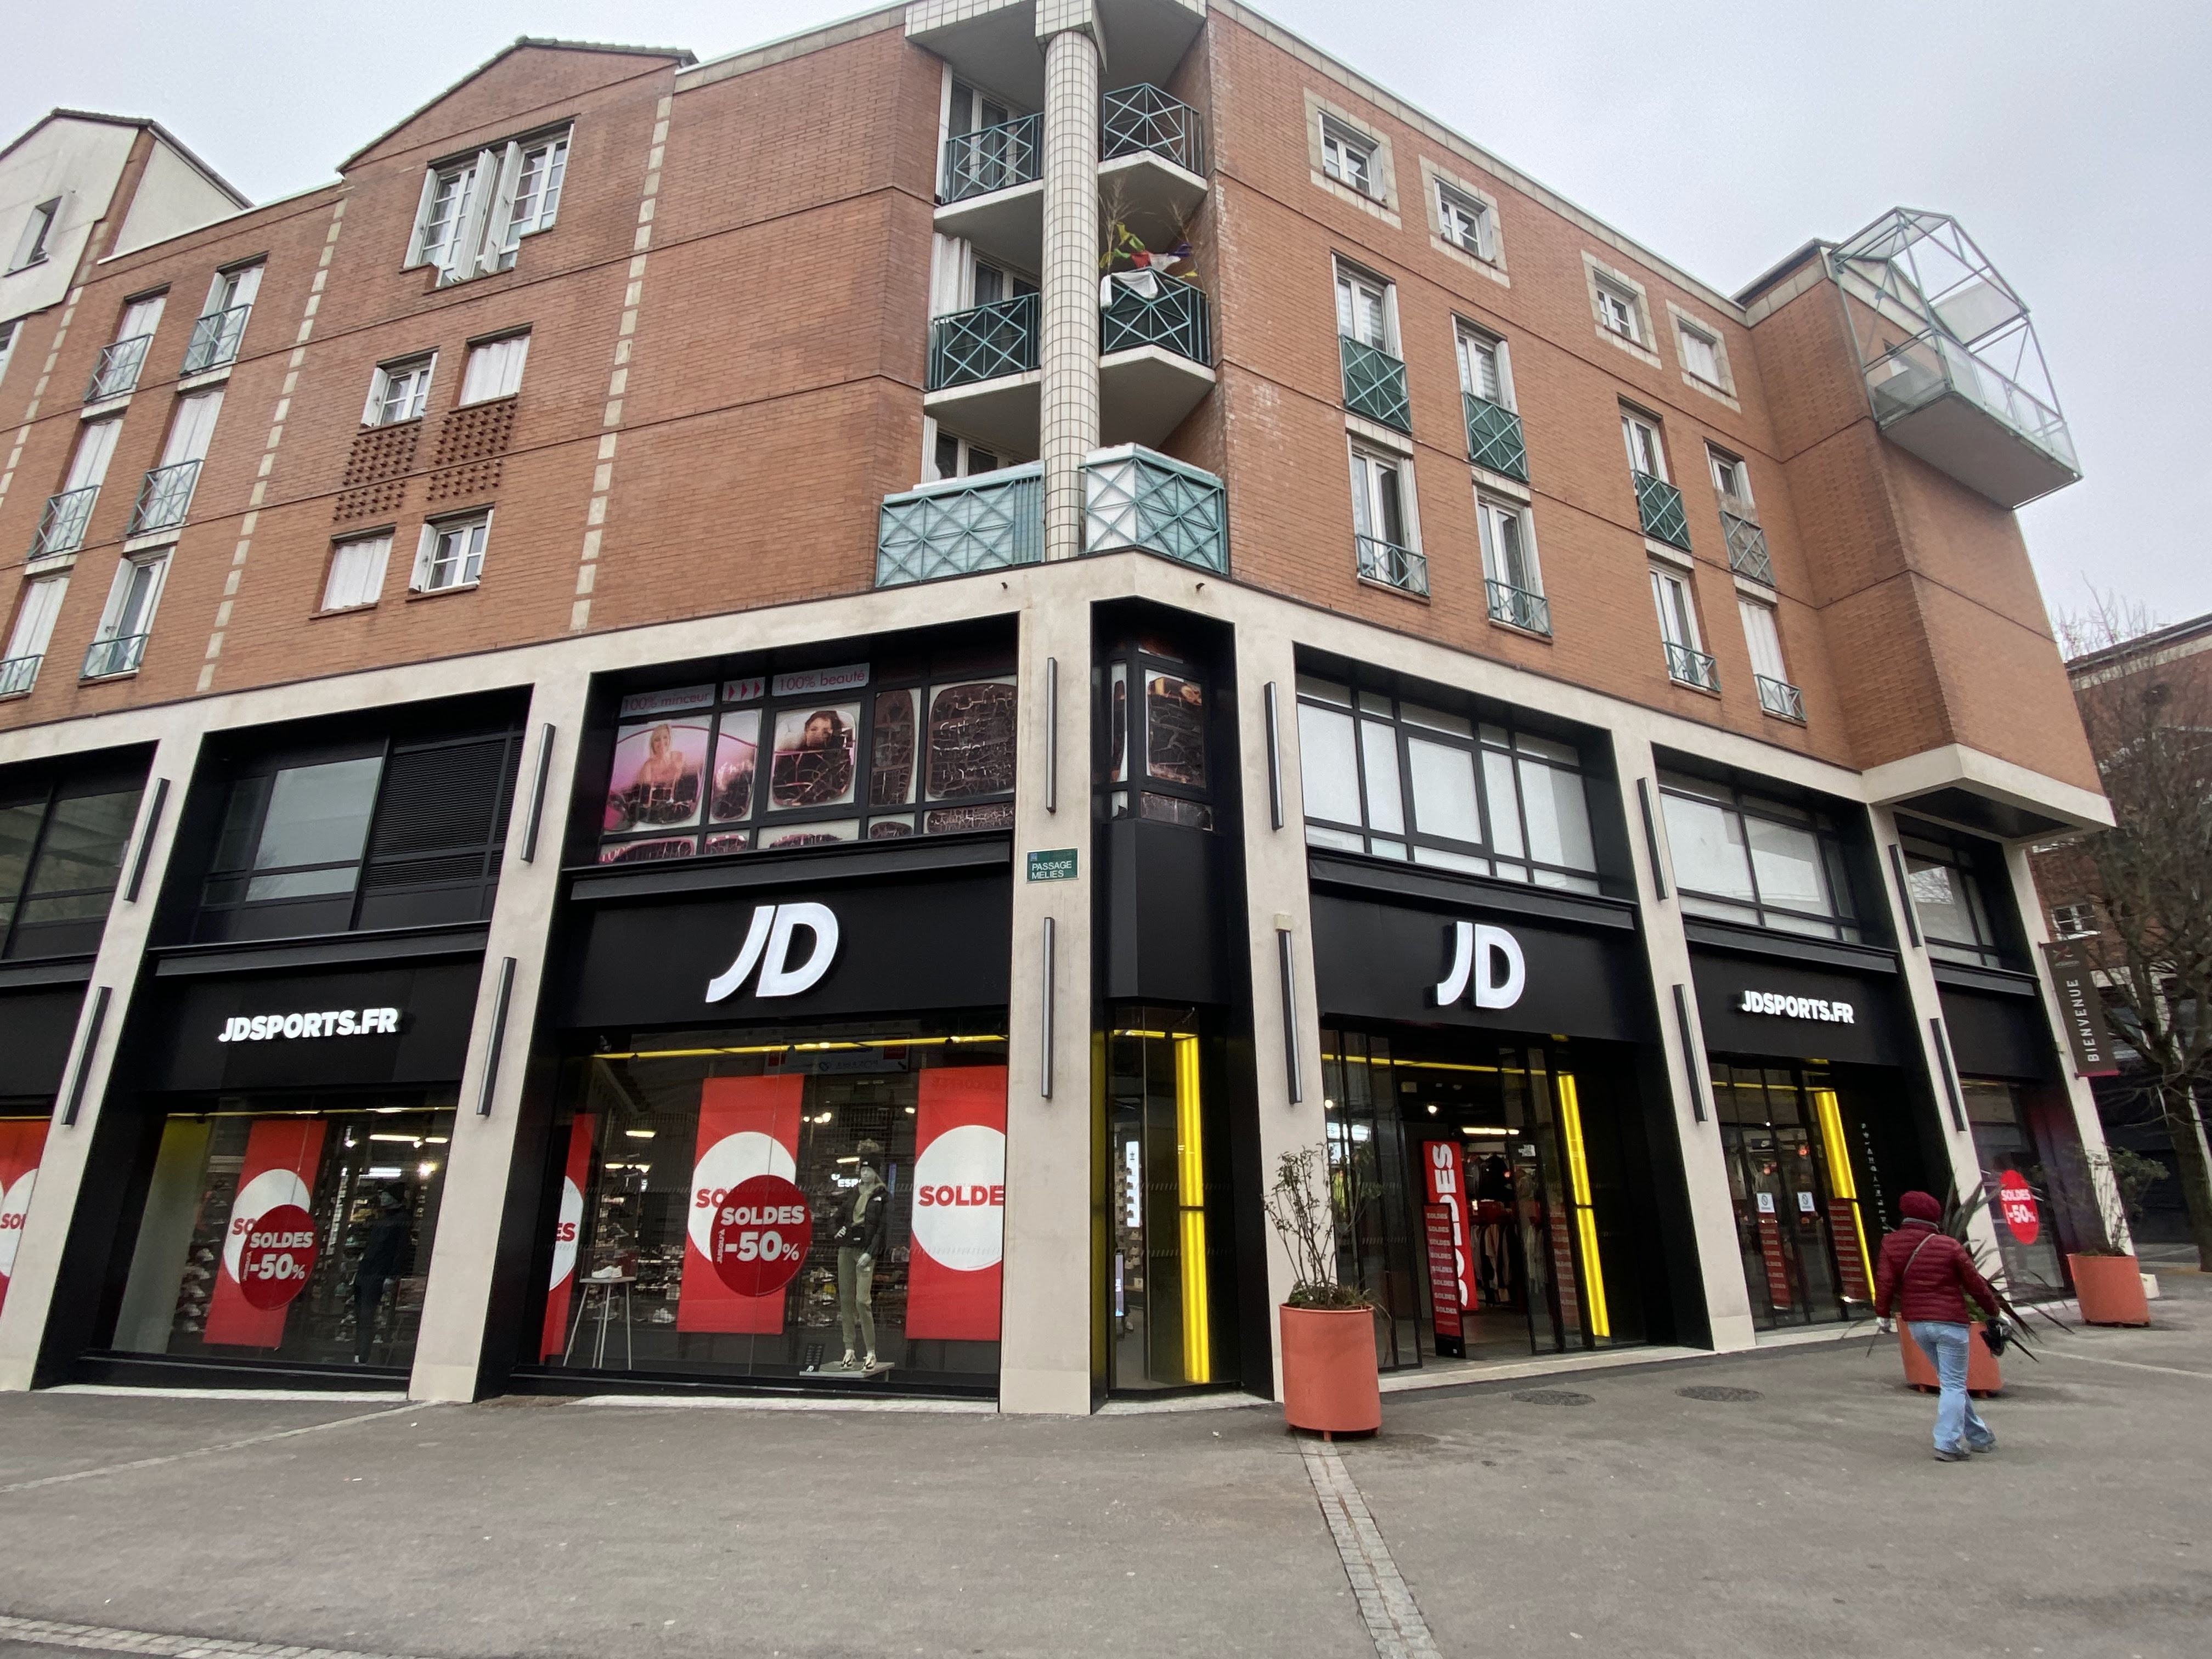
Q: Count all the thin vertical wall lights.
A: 12